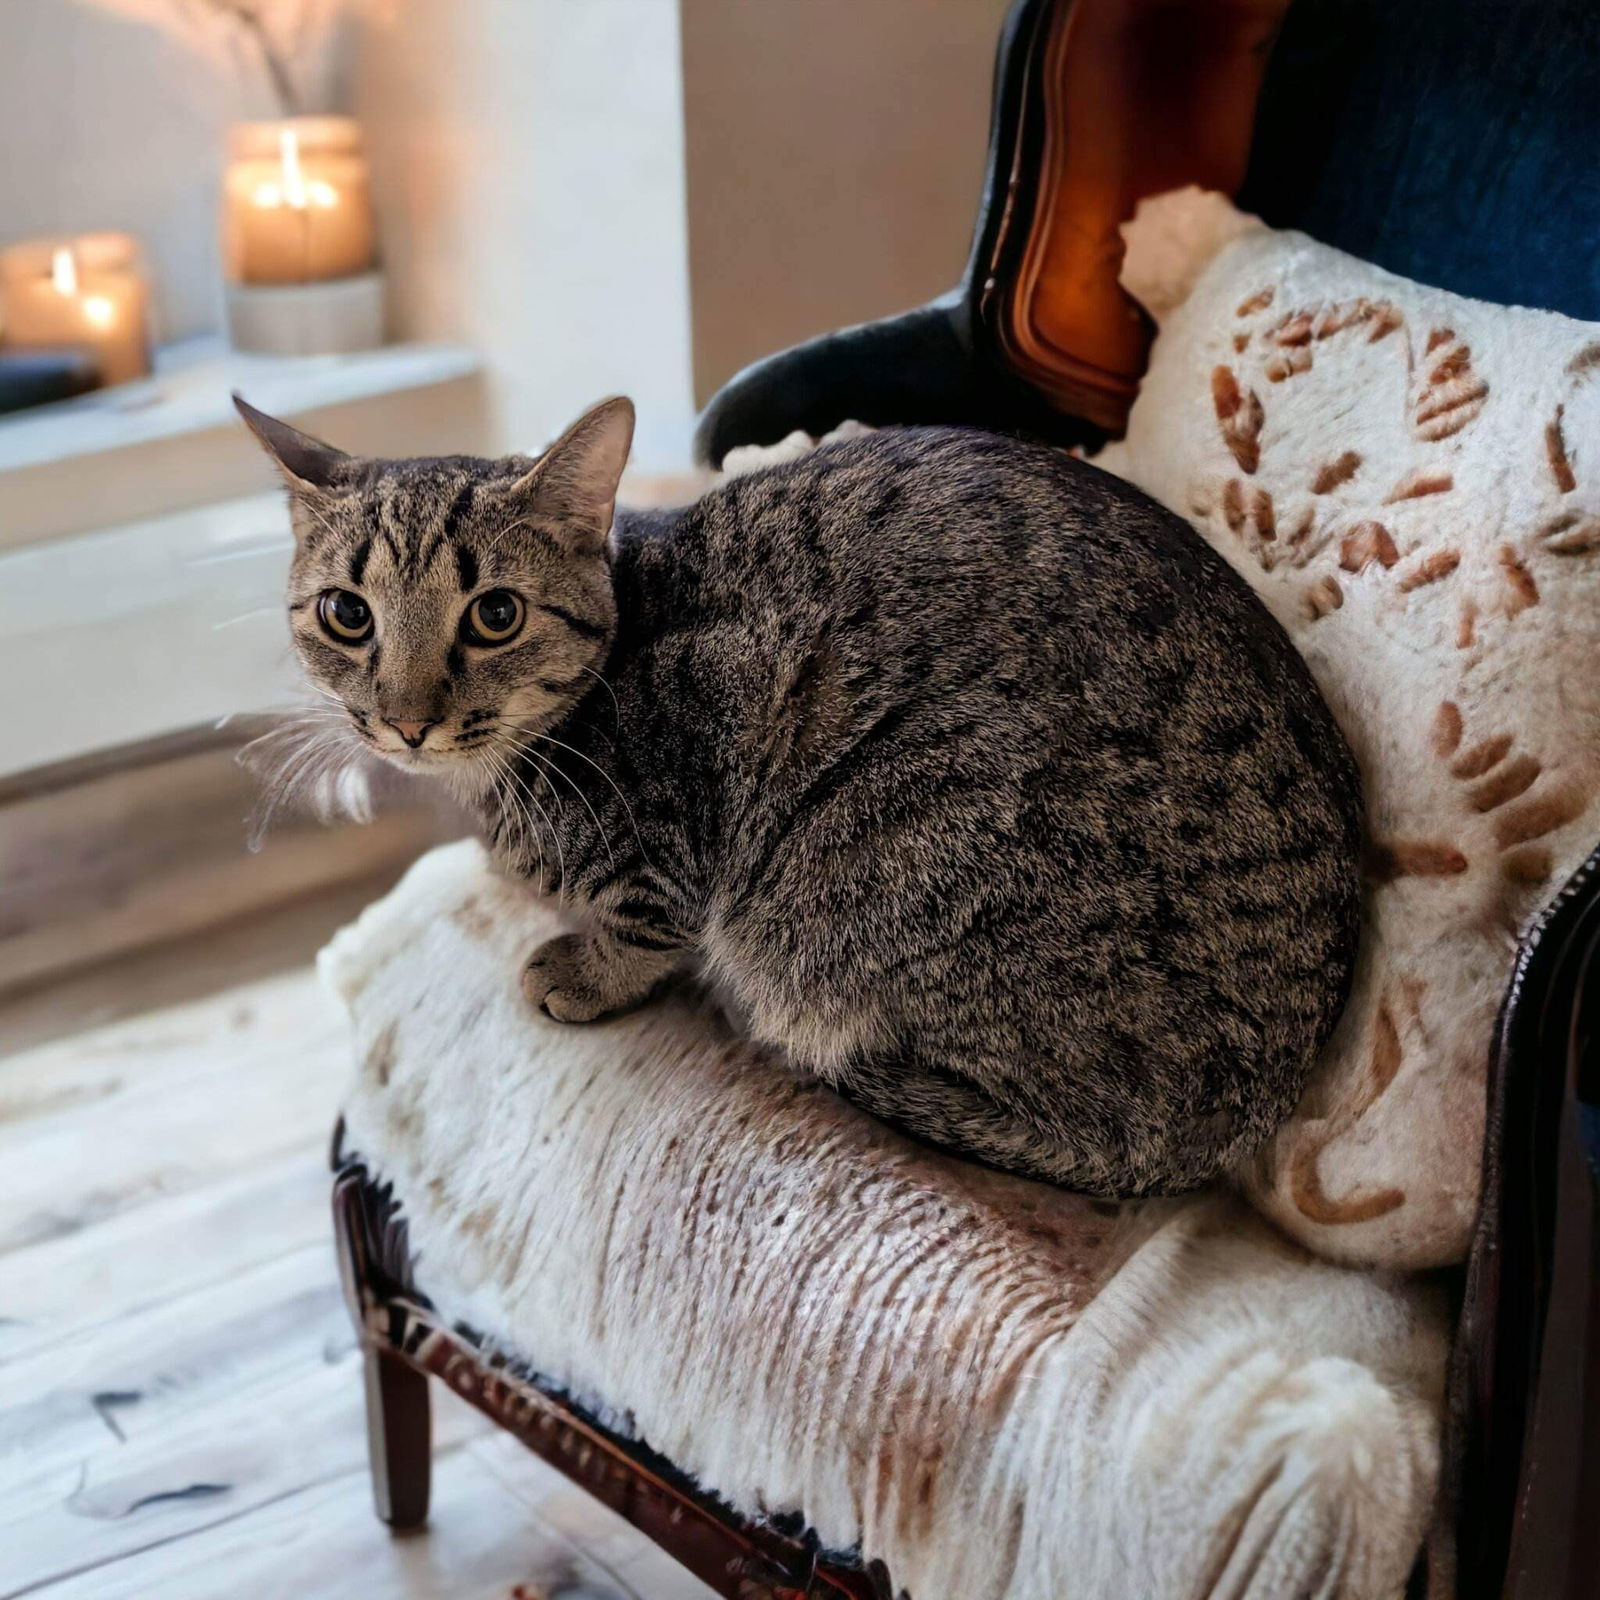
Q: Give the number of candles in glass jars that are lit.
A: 2